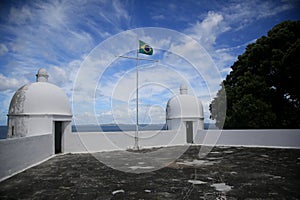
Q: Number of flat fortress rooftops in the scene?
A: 1